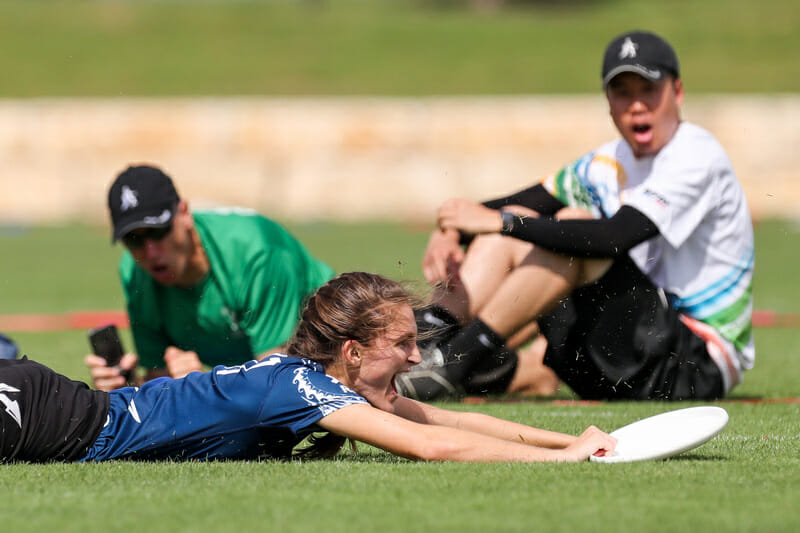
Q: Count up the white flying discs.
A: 1